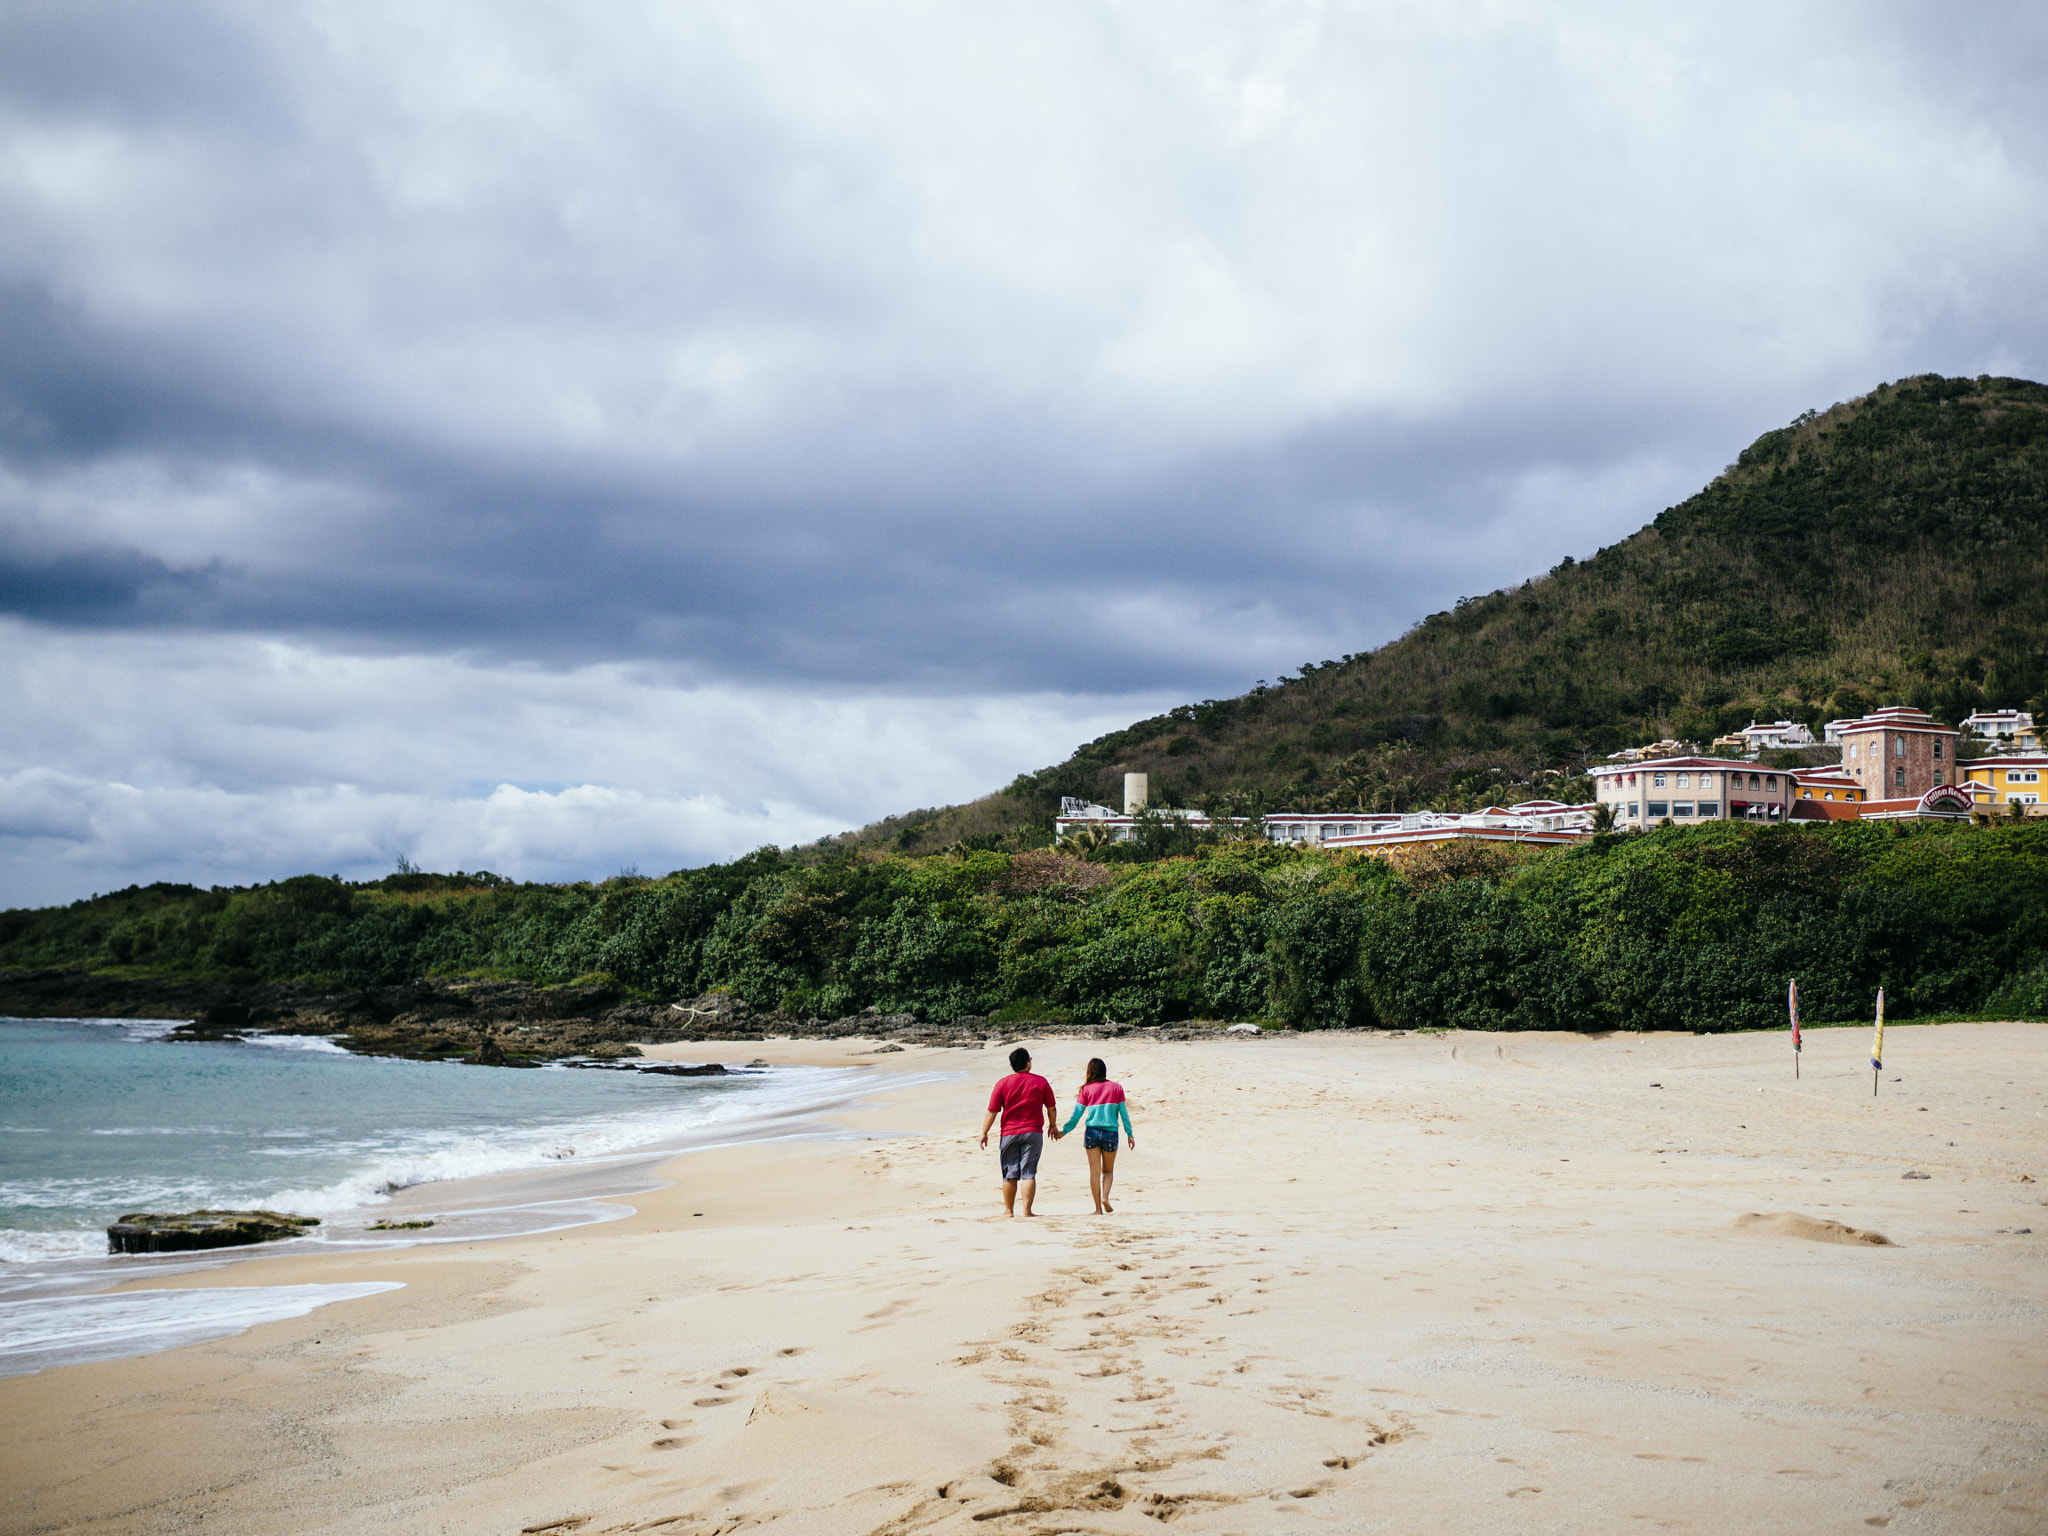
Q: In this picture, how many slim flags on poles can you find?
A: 2